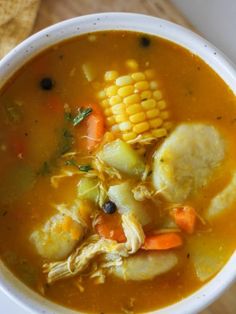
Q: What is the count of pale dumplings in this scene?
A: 4